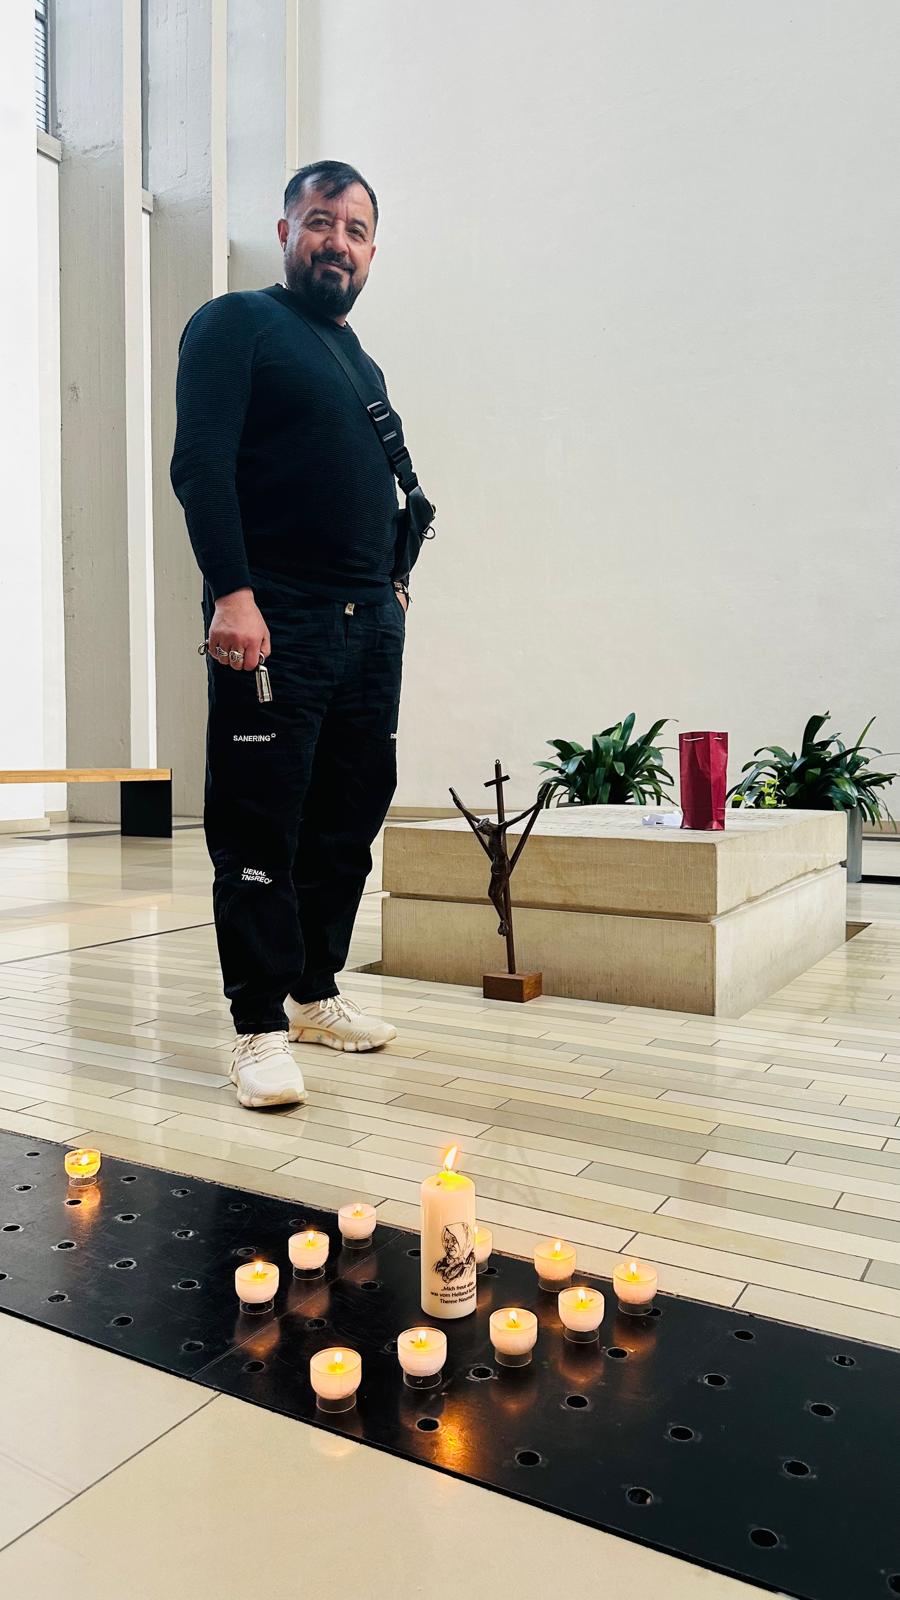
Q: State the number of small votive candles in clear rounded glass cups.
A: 11